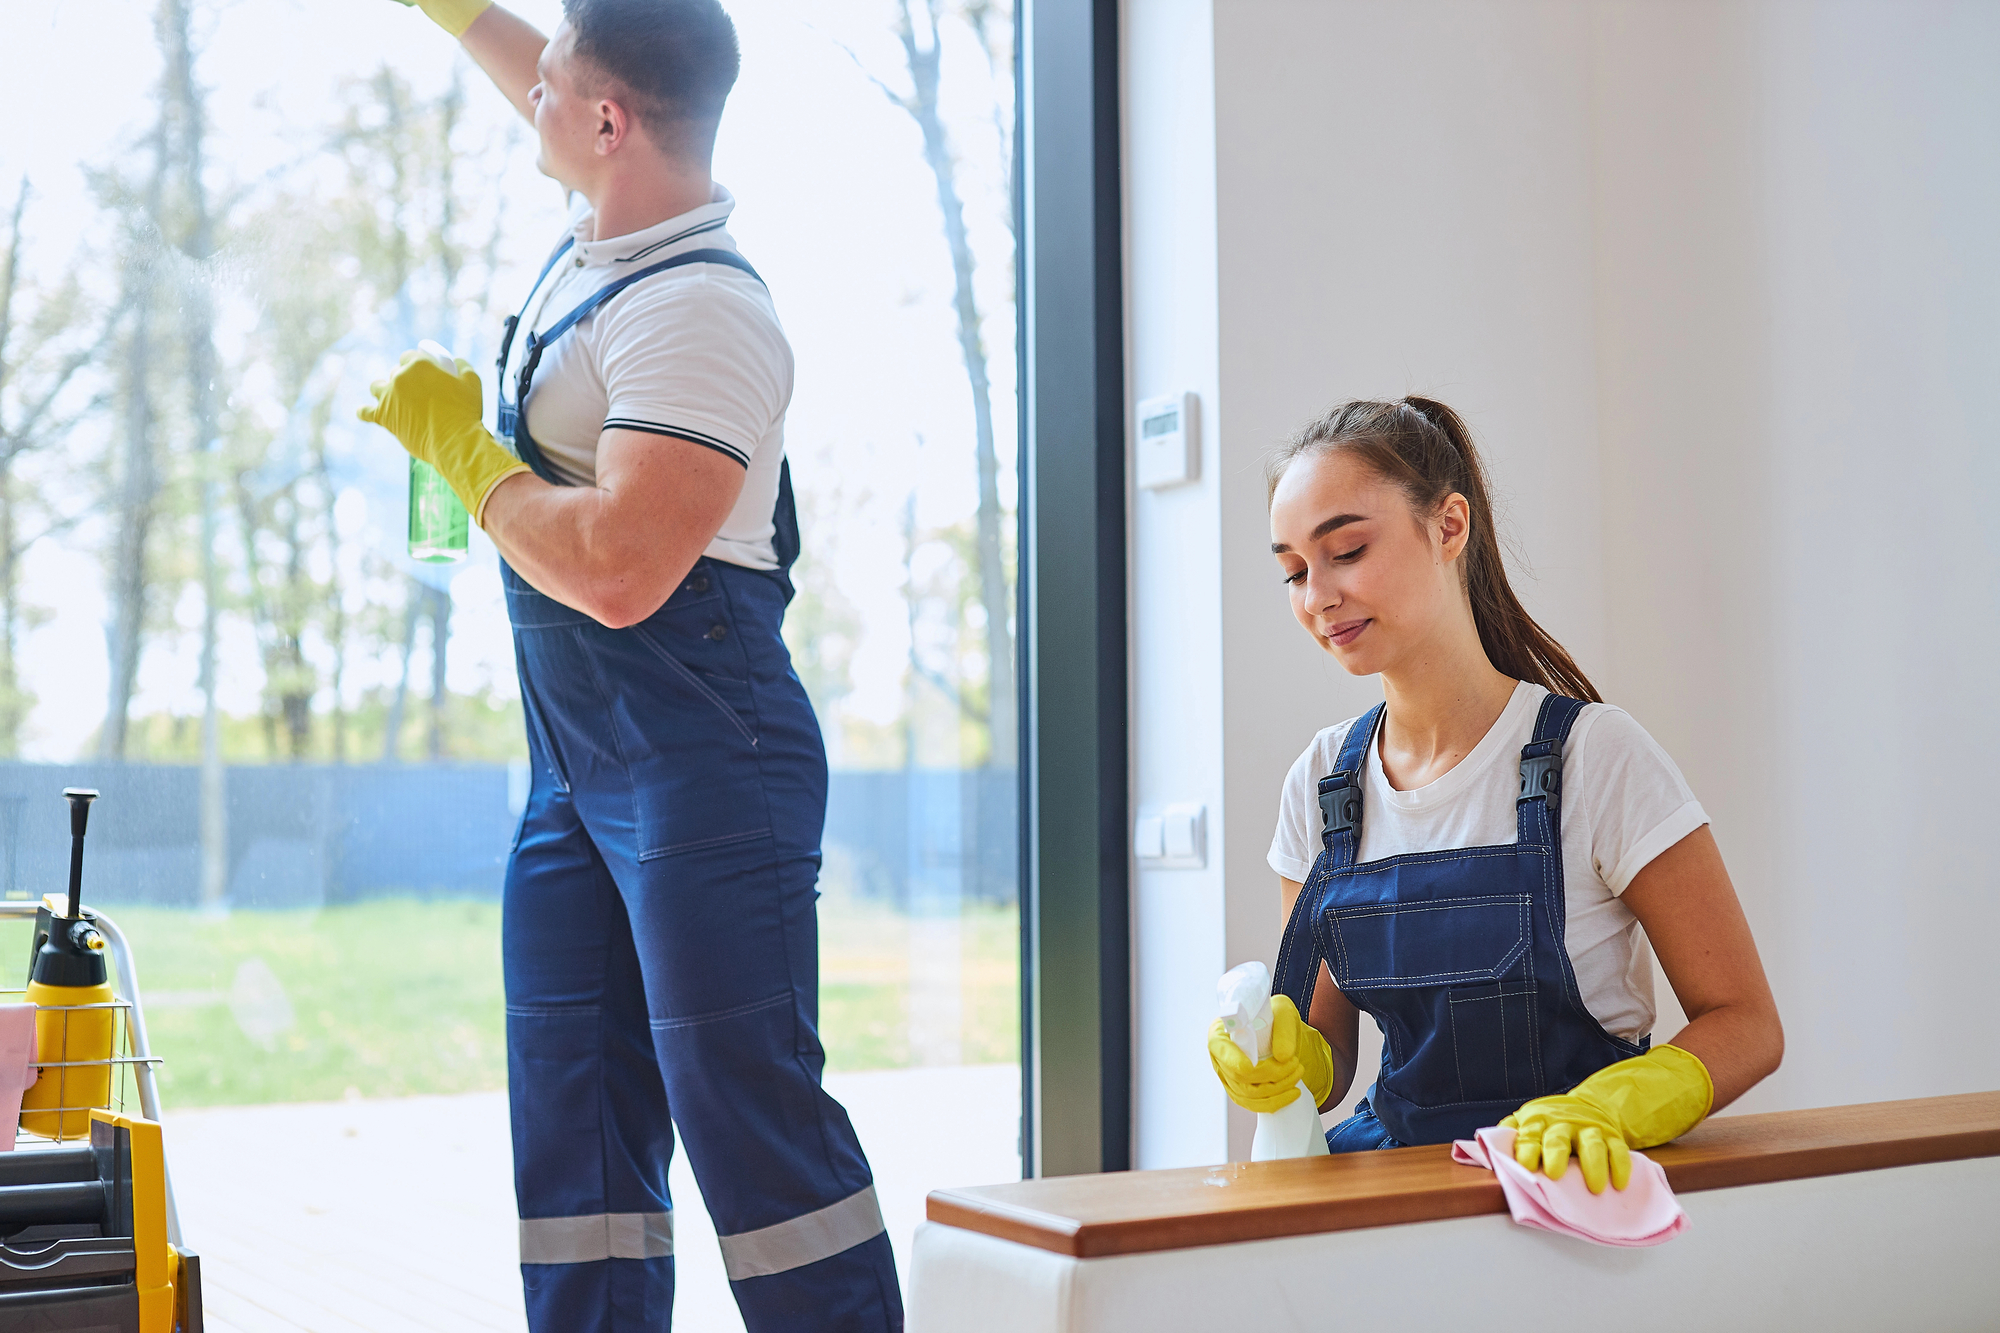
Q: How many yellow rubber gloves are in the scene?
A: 4